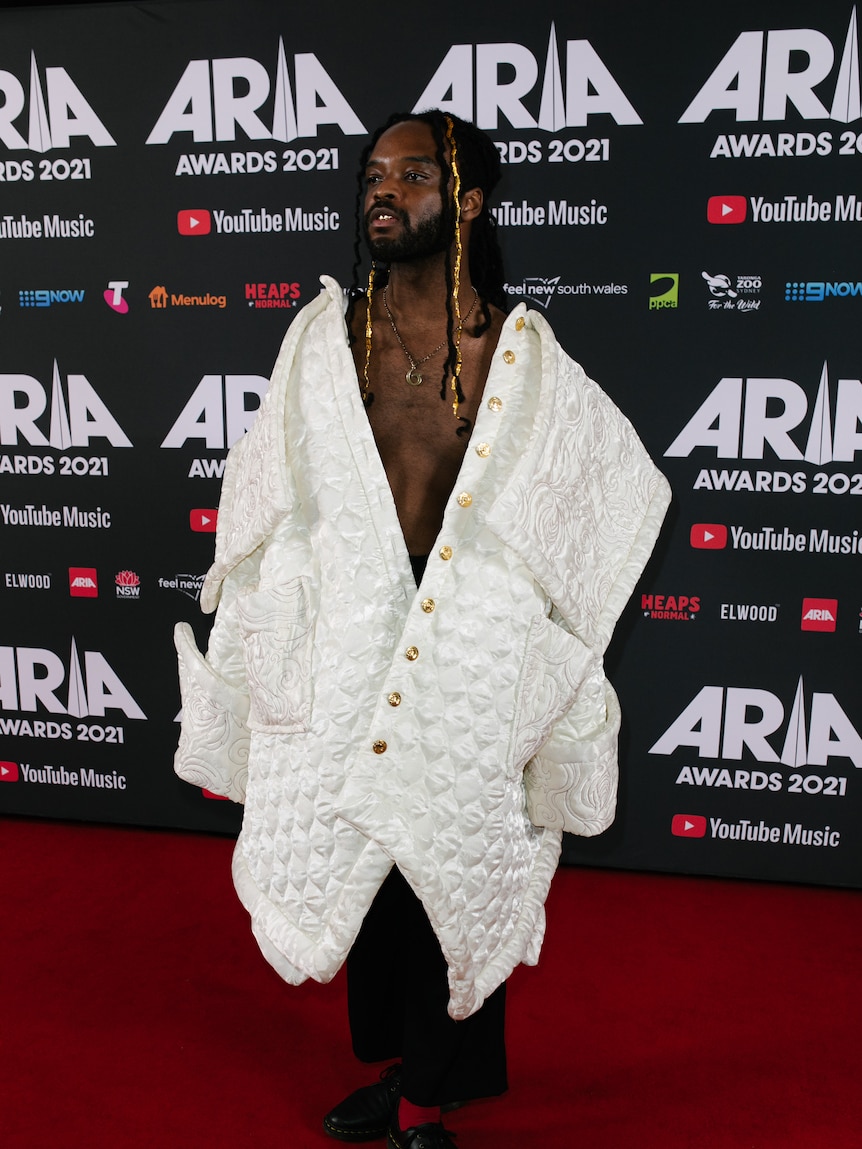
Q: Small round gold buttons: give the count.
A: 10